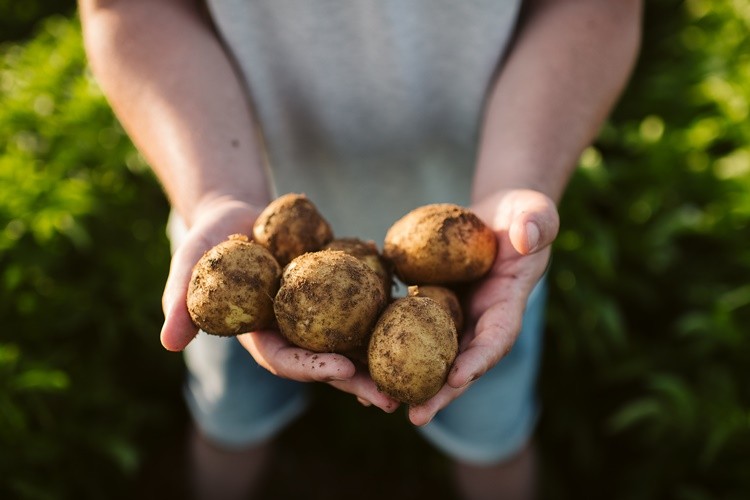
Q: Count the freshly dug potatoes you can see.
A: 7